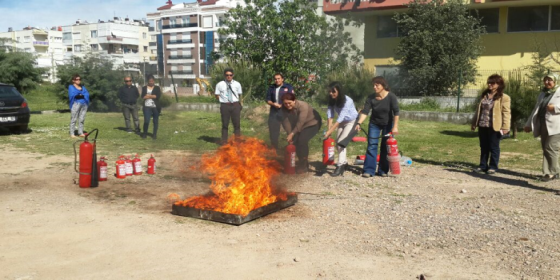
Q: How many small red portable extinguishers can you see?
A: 5